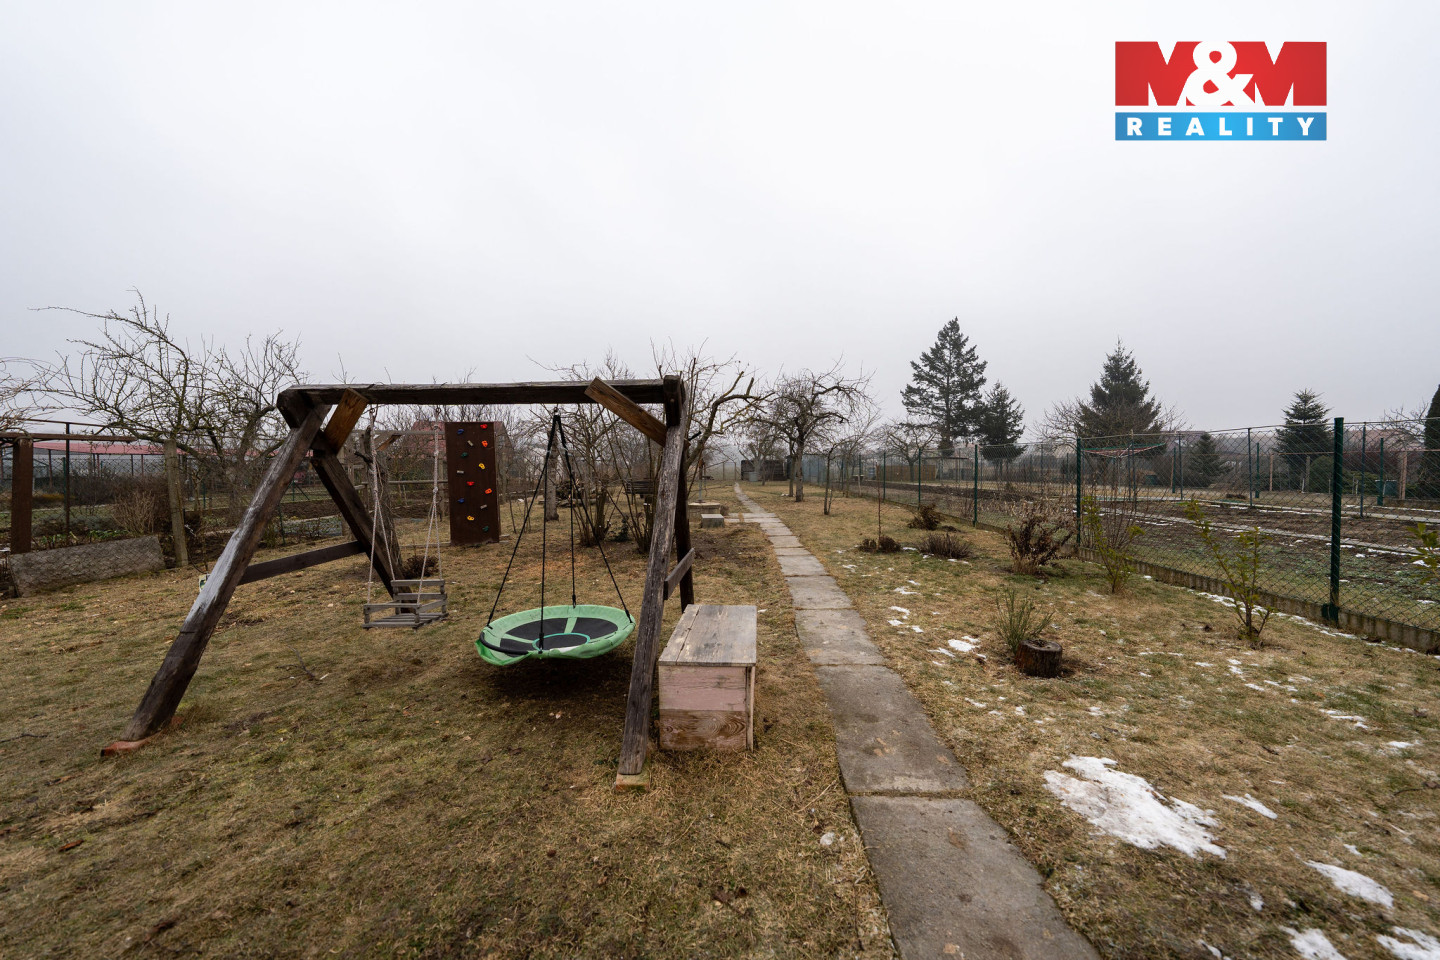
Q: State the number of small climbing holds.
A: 13